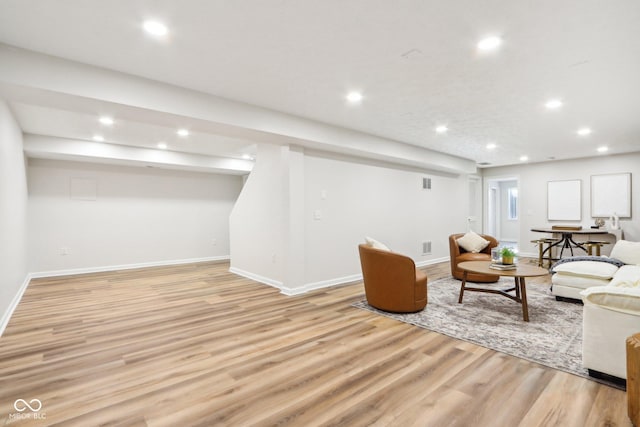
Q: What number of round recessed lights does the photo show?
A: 14